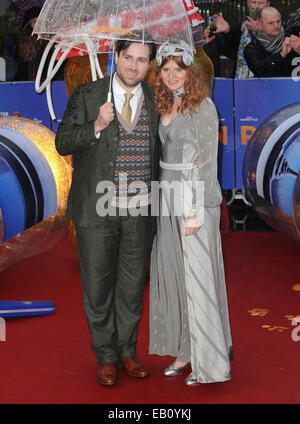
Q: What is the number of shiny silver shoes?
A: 2